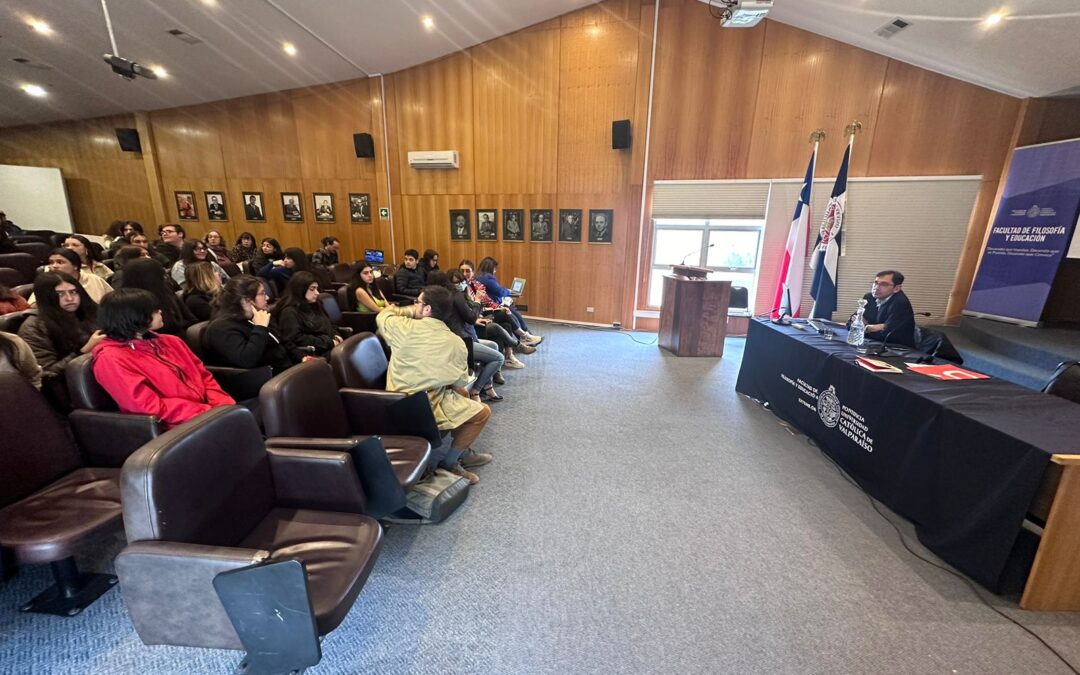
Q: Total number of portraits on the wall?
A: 12